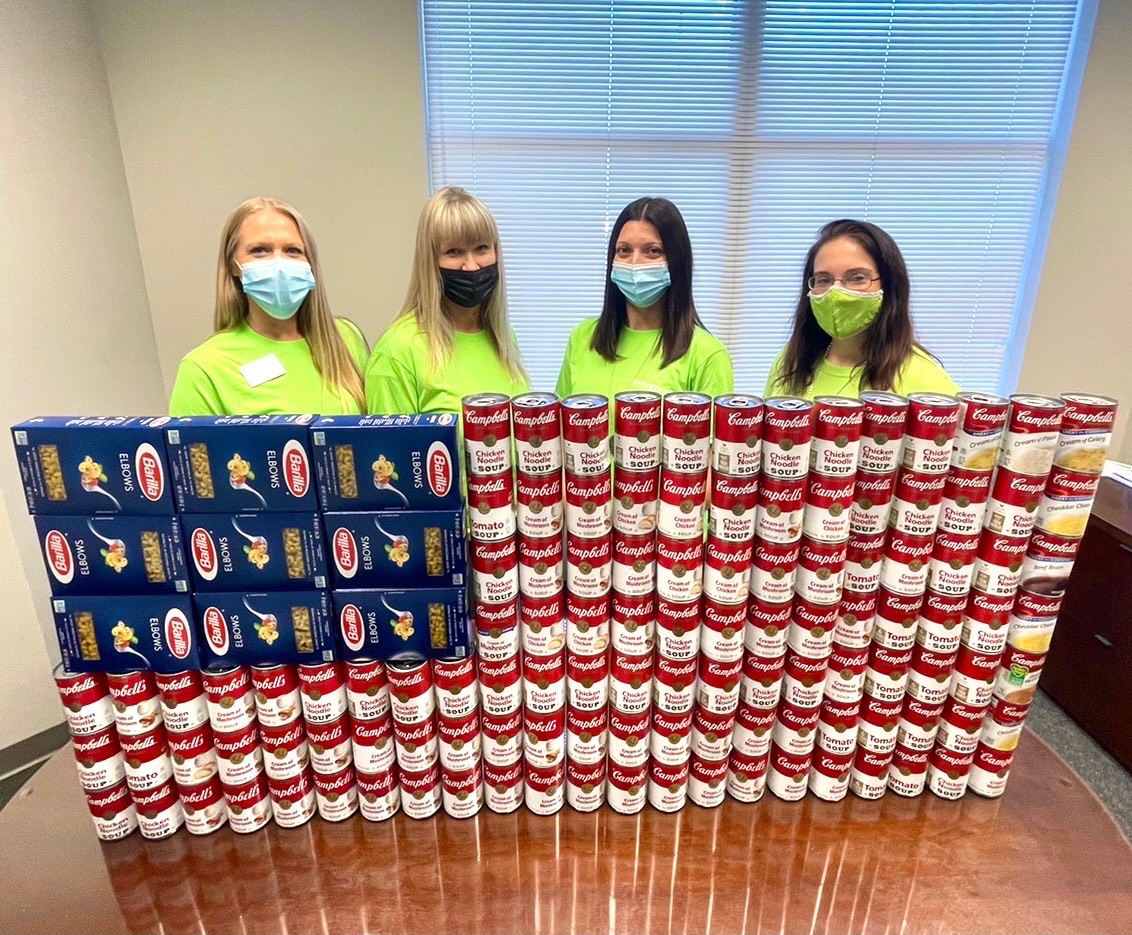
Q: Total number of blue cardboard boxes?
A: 9